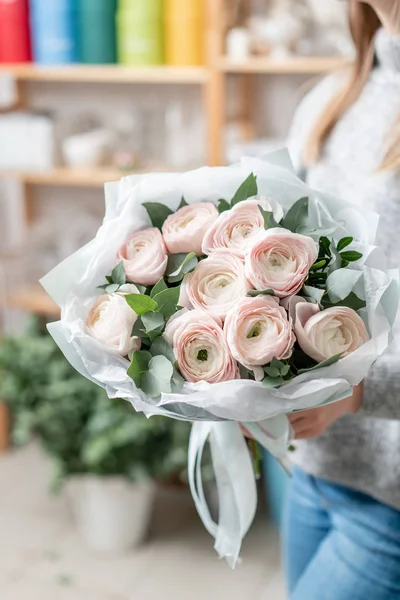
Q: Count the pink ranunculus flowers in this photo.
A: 9